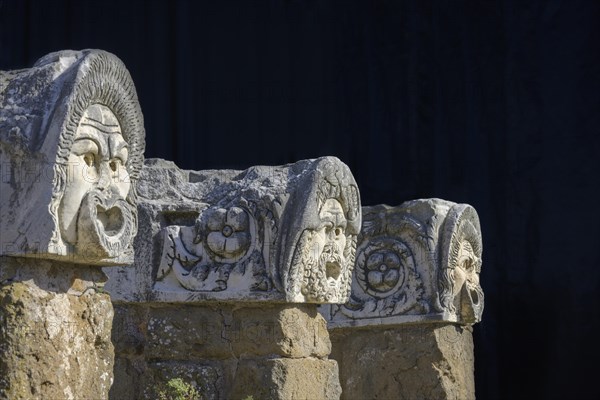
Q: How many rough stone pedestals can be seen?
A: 3